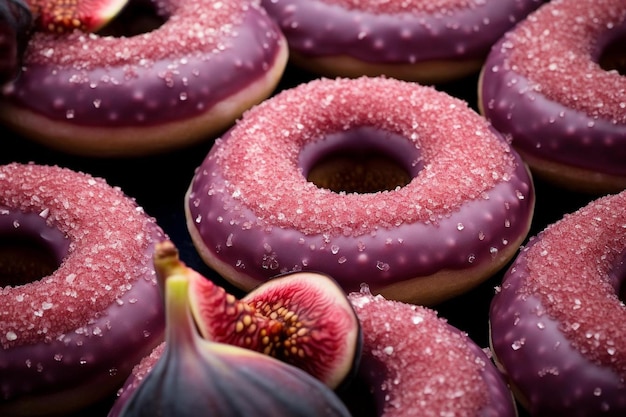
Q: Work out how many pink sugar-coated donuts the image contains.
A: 7